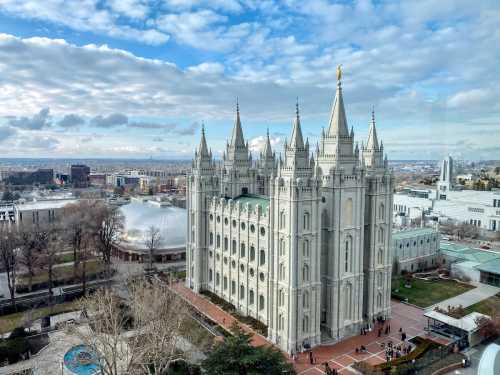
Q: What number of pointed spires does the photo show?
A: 6